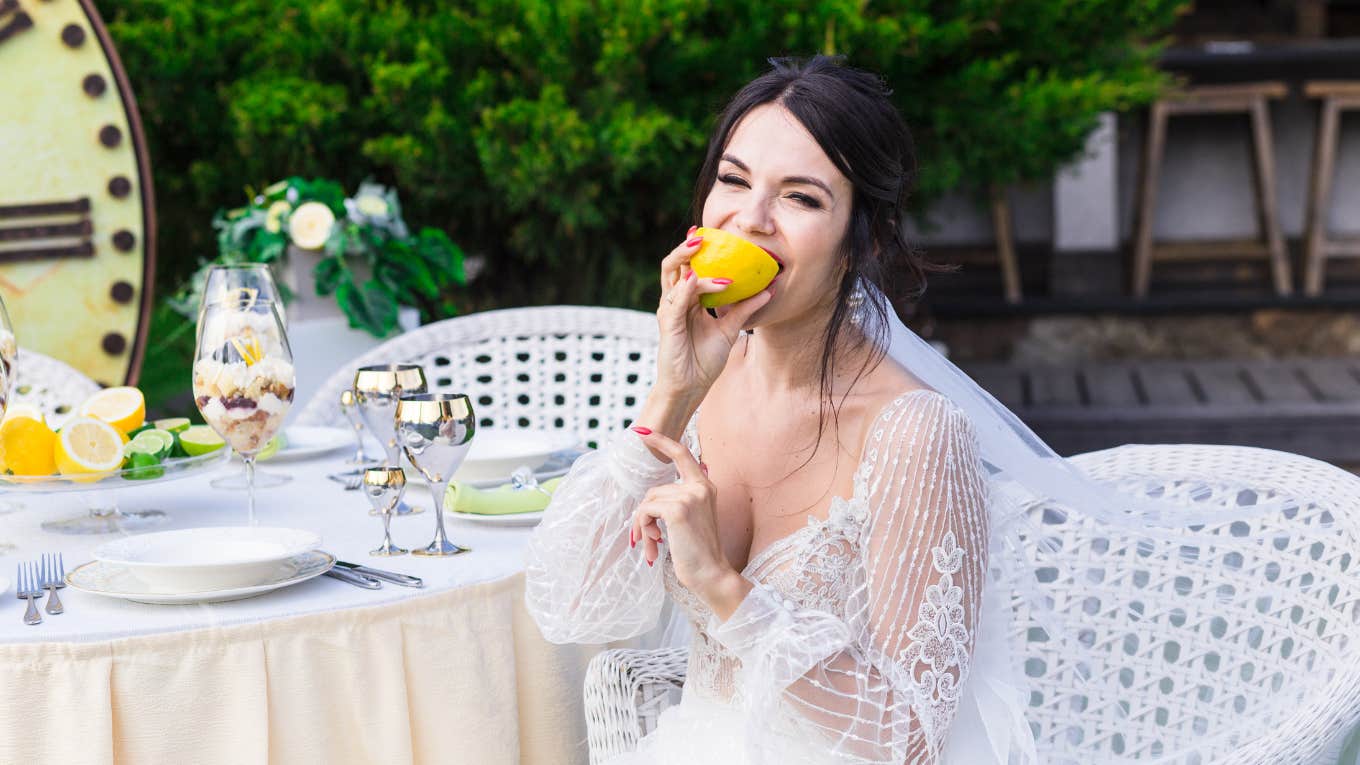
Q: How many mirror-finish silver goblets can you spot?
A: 4